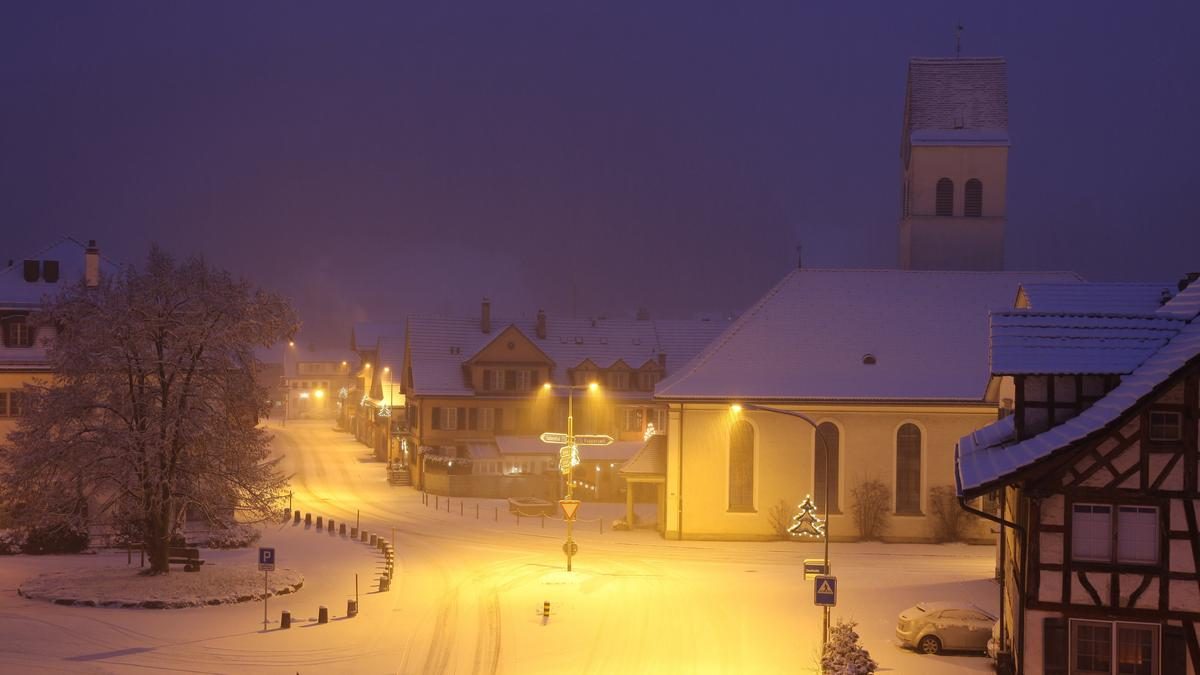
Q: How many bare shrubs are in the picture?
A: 3